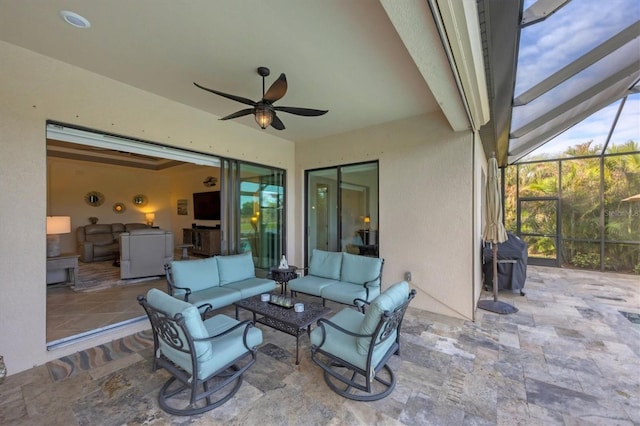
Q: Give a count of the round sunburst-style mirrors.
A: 3